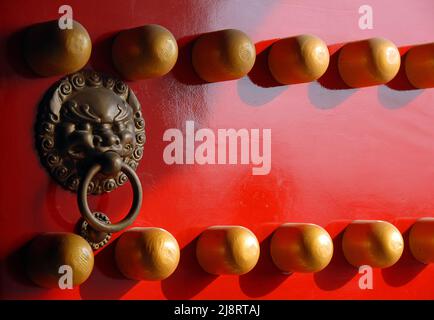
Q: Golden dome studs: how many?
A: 12